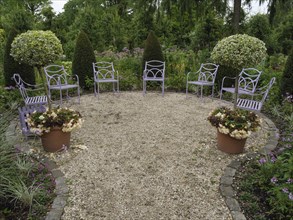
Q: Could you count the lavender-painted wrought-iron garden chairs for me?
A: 7